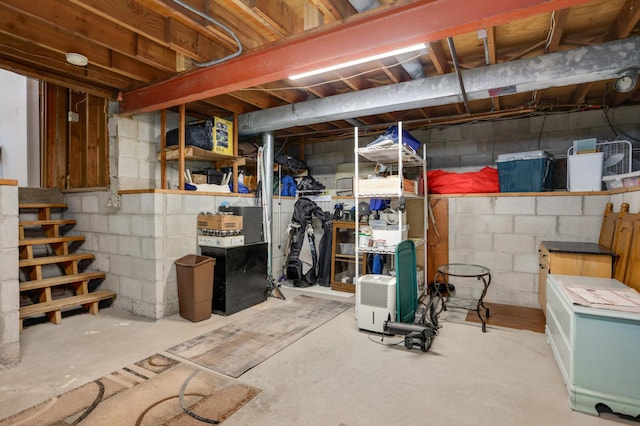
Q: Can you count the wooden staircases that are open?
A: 1